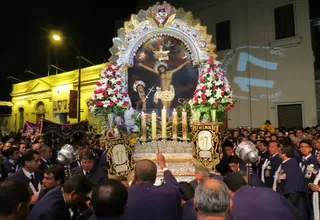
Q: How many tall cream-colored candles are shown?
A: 5